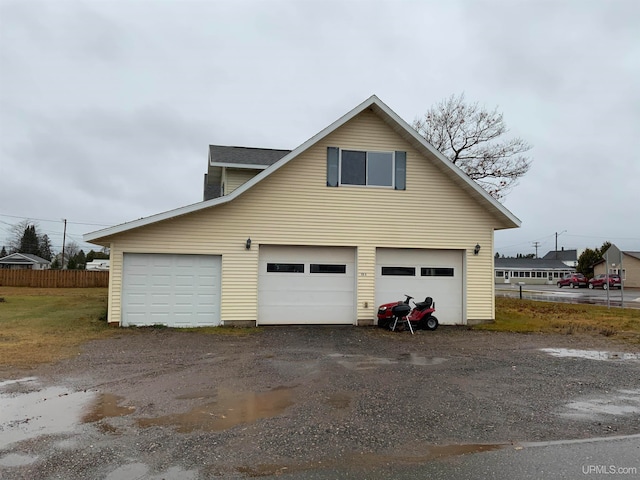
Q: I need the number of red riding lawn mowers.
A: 1